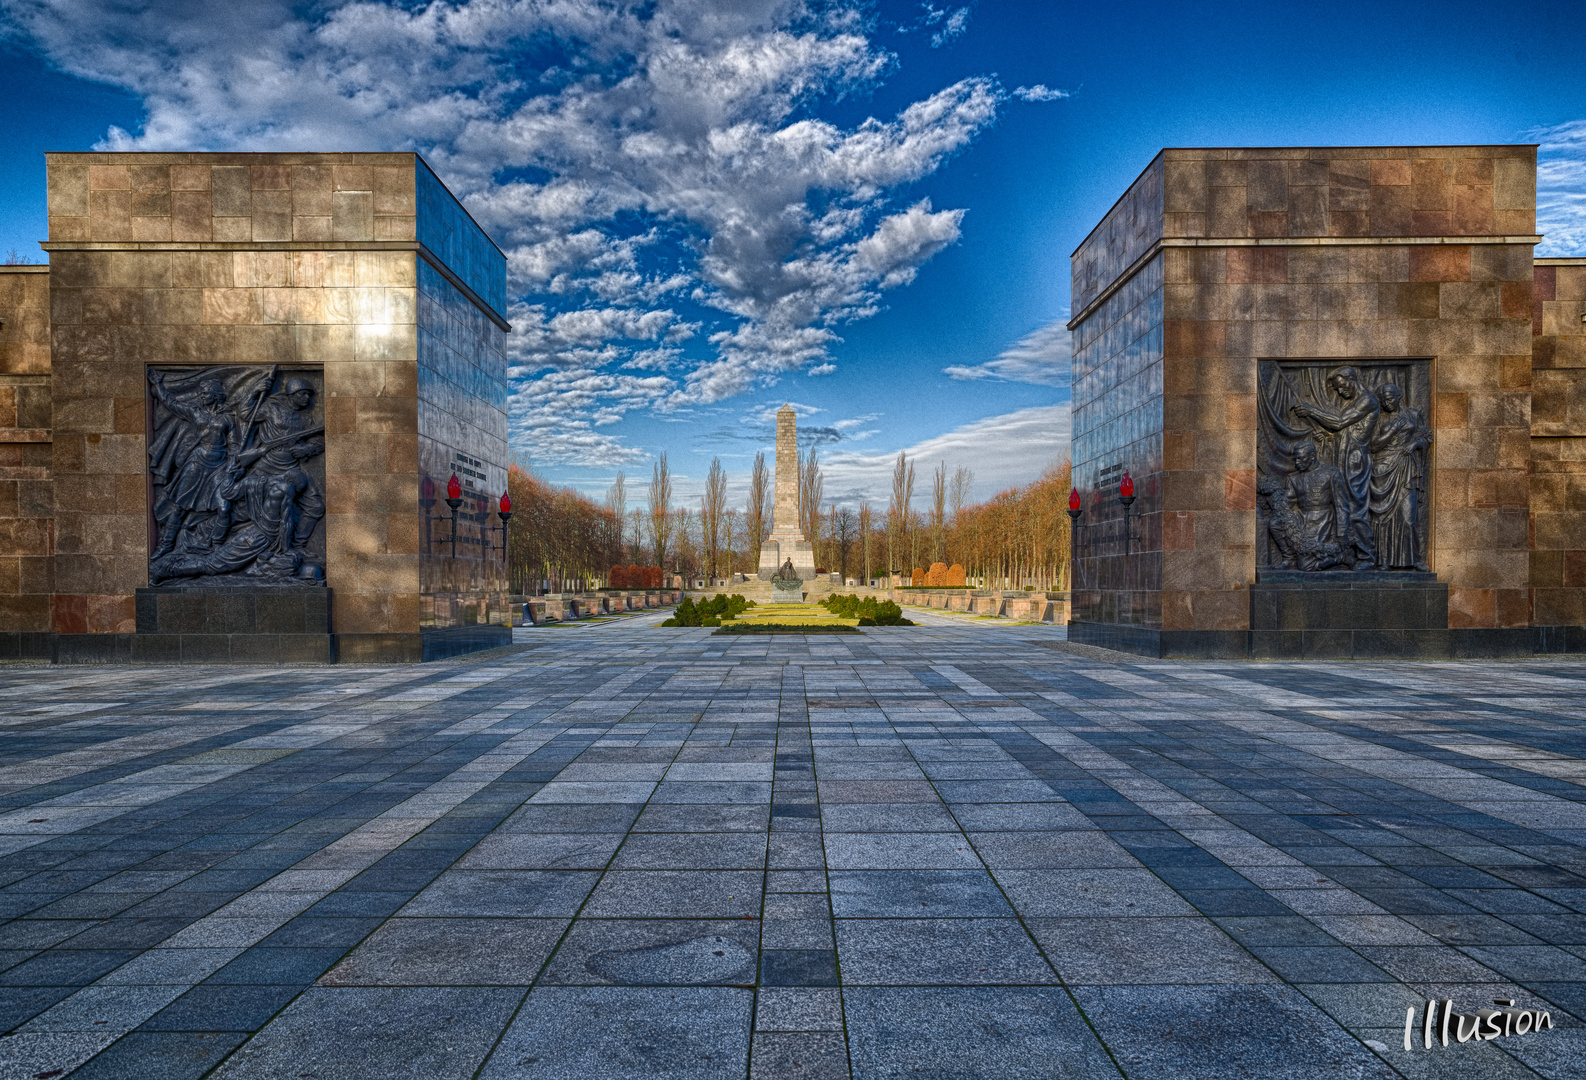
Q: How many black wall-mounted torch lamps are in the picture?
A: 4